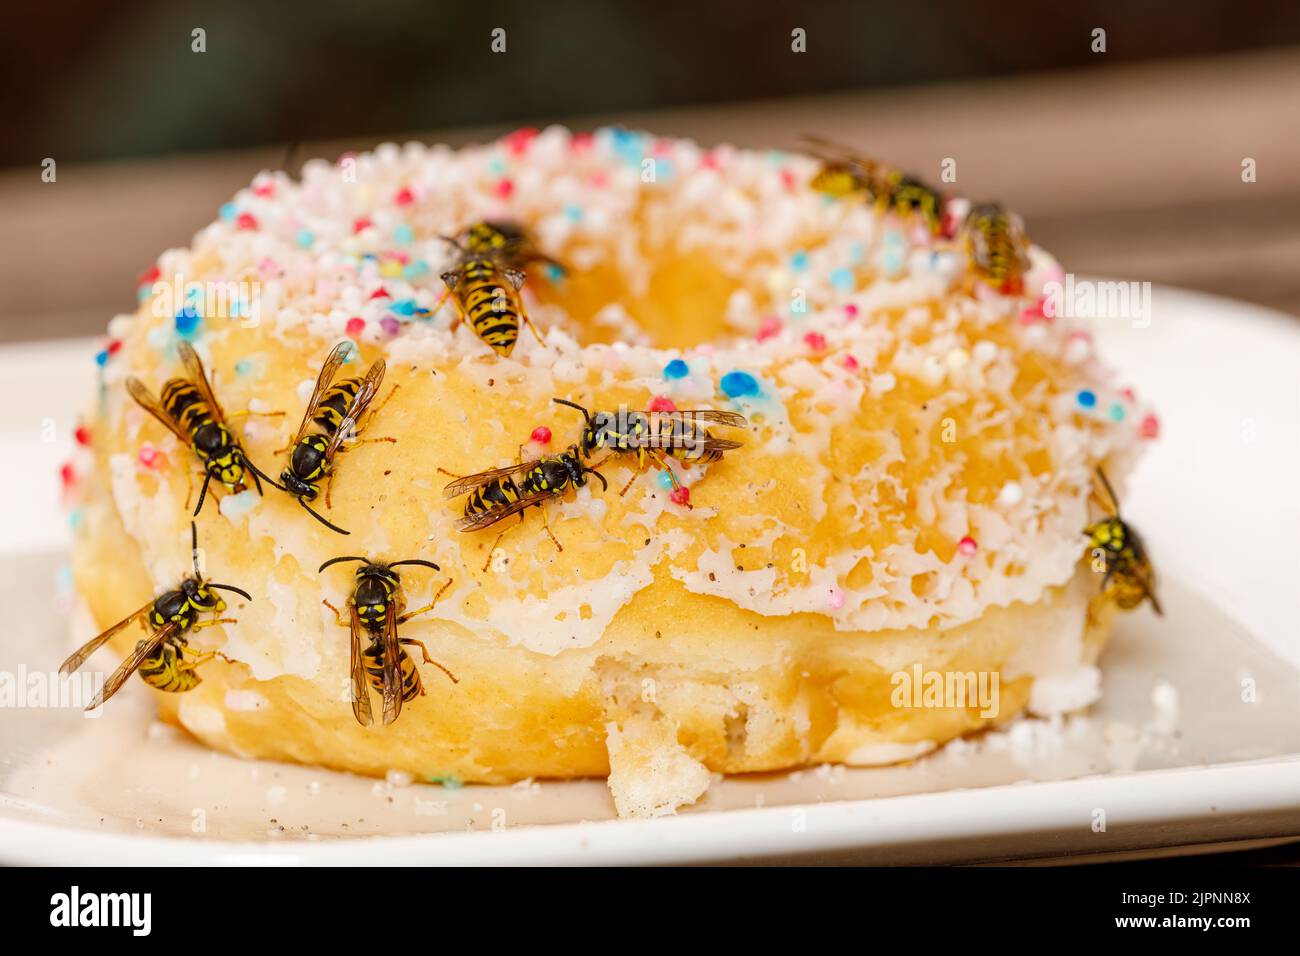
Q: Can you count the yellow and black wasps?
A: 11